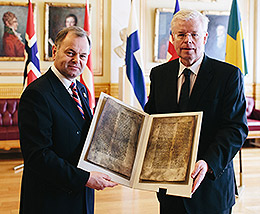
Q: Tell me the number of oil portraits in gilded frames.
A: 4